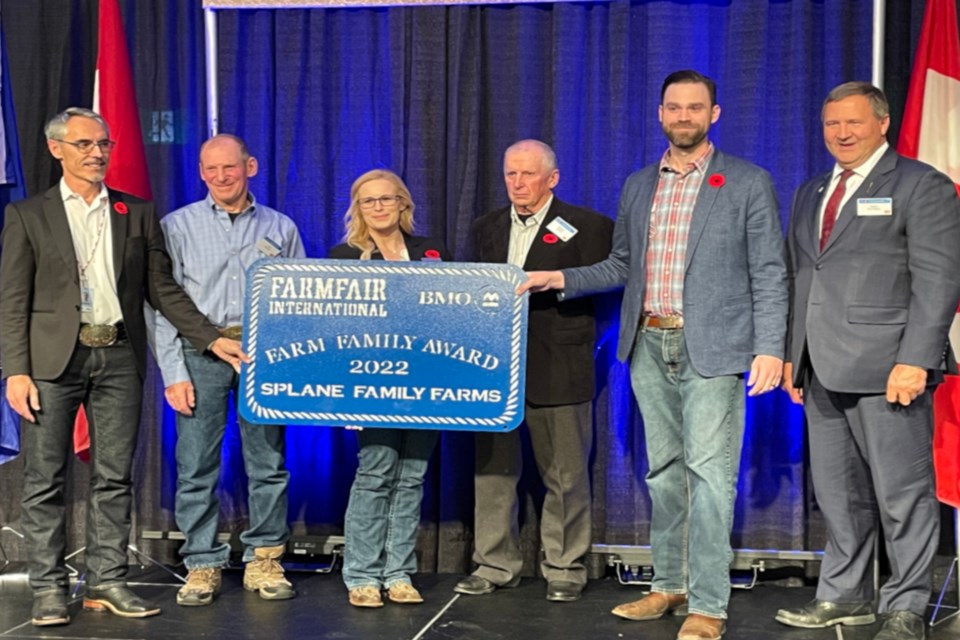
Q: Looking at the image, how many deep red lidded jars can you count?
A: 0